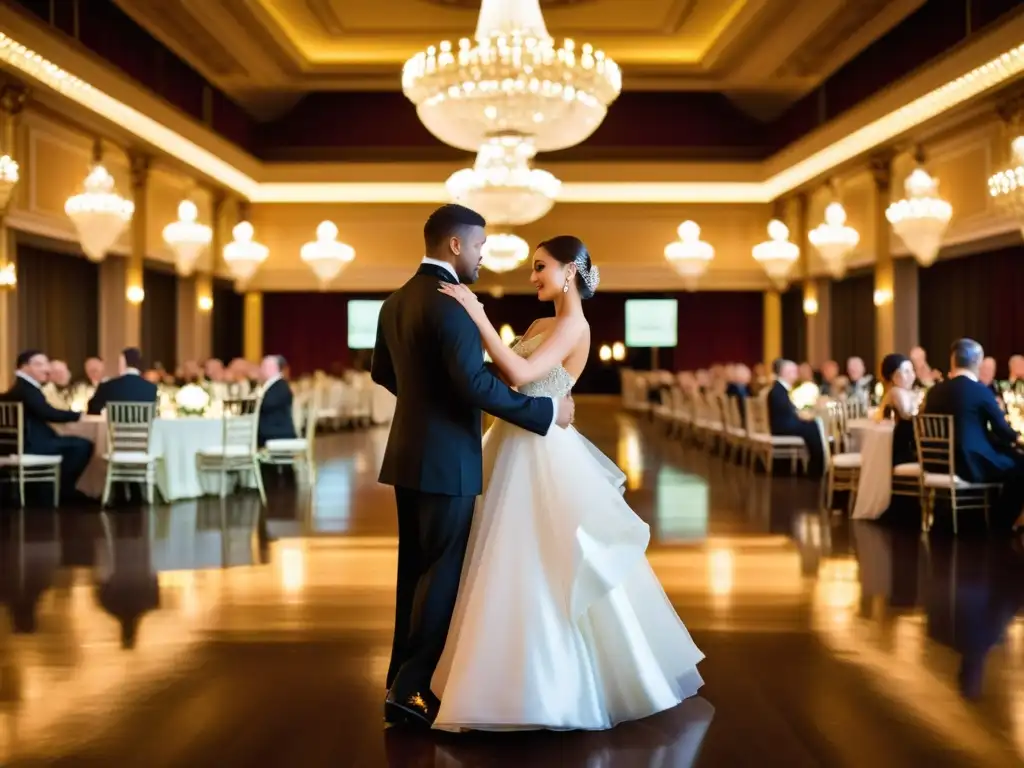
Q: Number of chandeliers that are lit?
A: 13